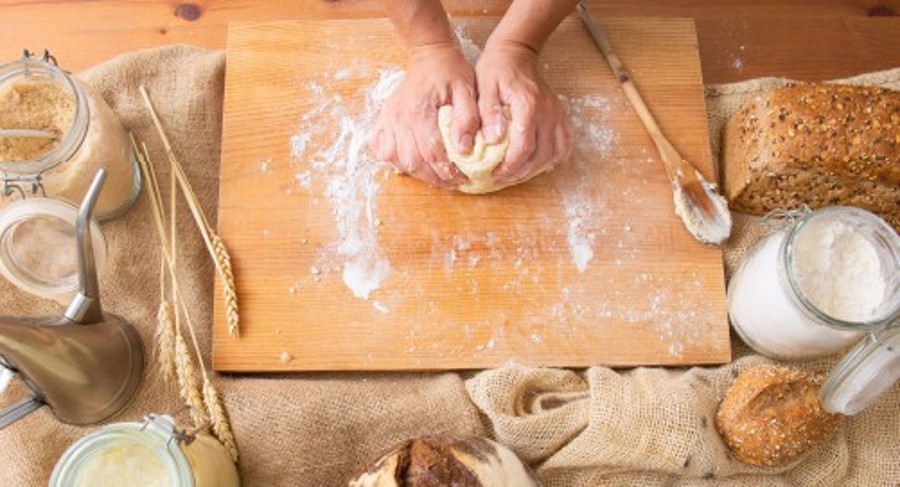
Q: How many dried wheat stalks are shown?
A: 4